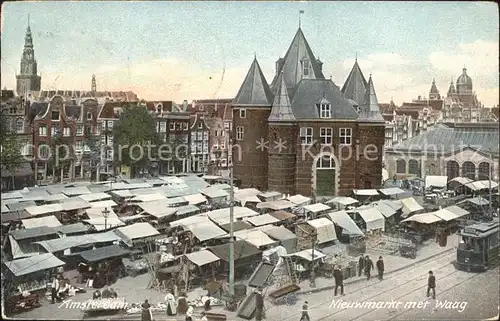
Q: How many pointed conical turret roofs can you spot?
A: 5